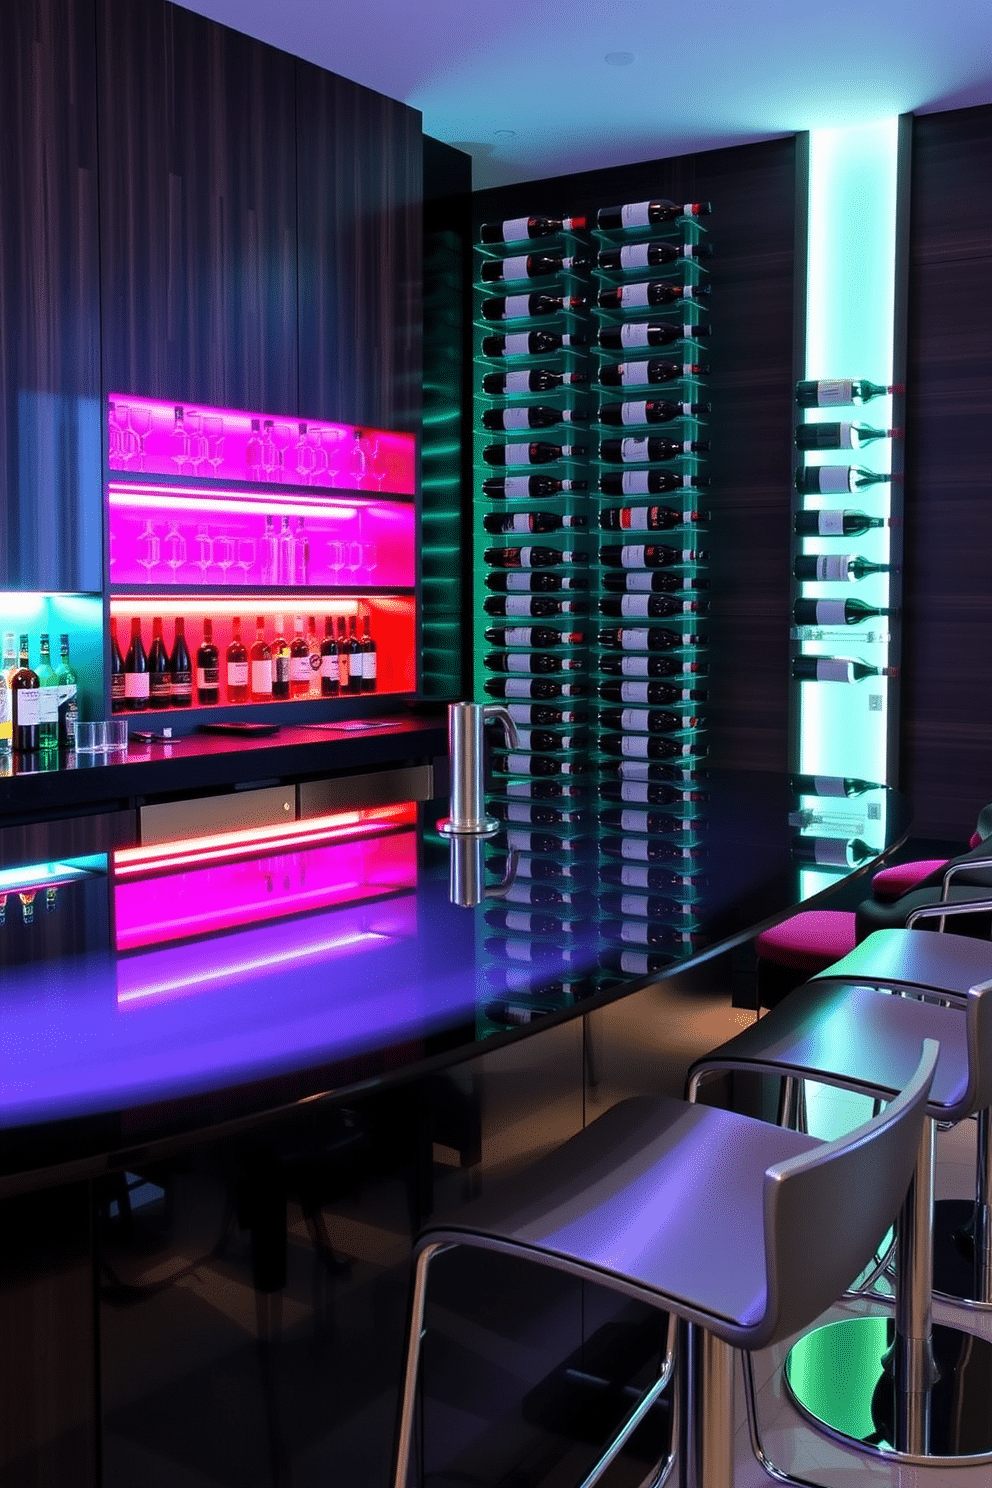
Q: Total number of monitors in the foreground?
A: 0